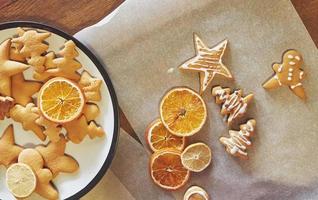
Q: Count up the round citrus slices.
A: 6